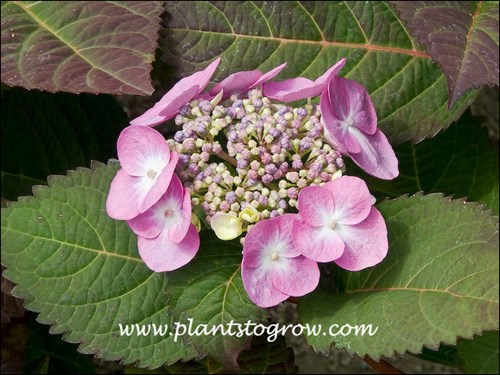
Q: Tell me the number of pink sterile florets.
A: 8